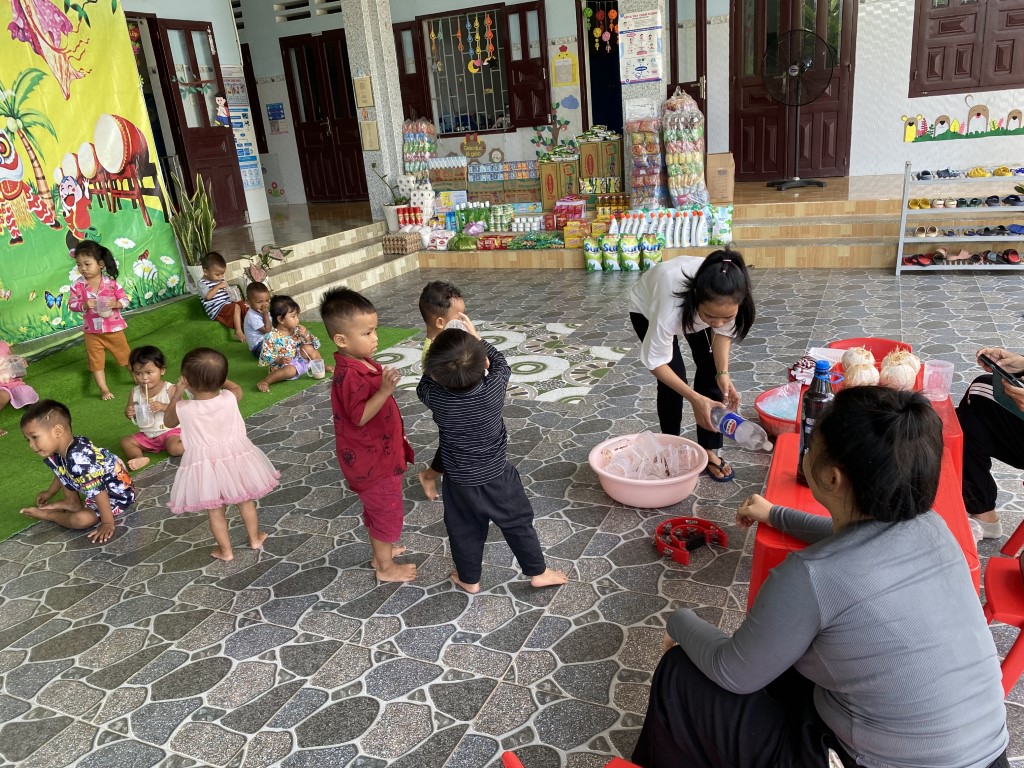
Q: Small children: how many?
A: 11